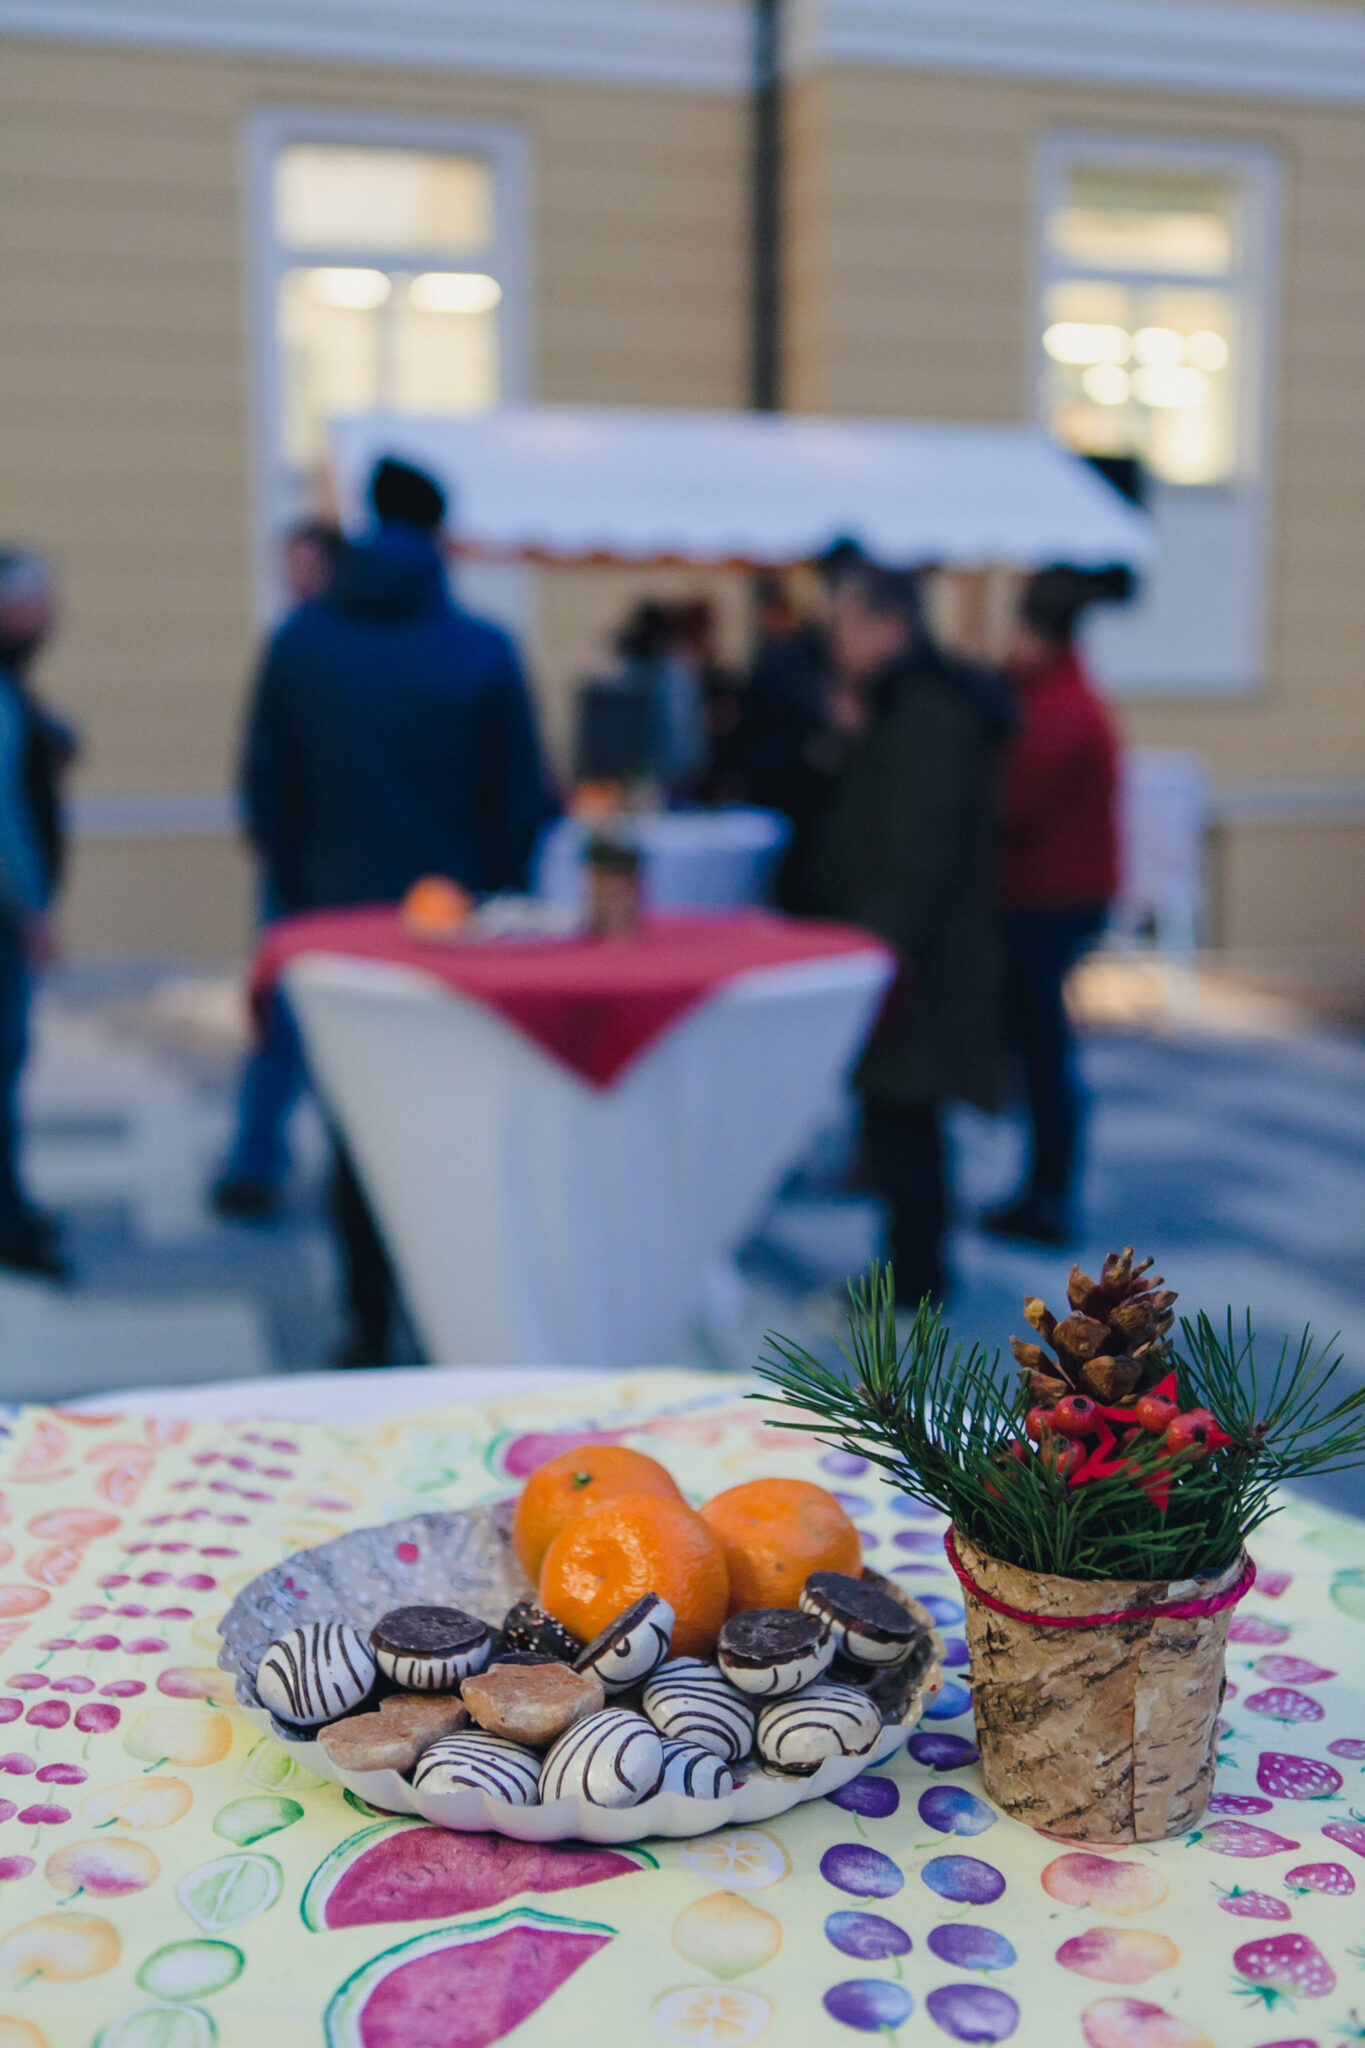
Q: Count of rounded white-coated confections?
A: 10